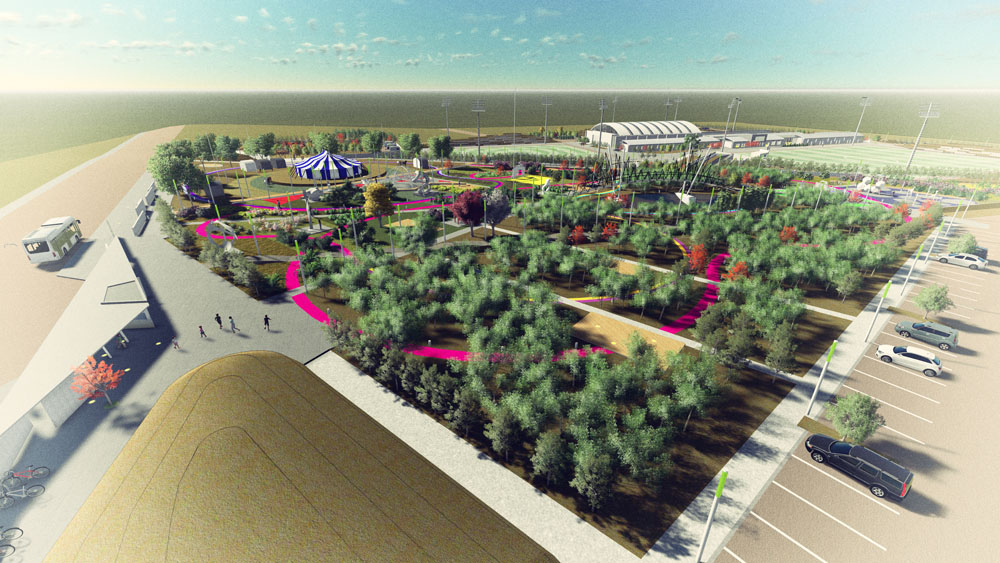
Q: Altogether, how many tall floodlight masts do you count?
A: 11